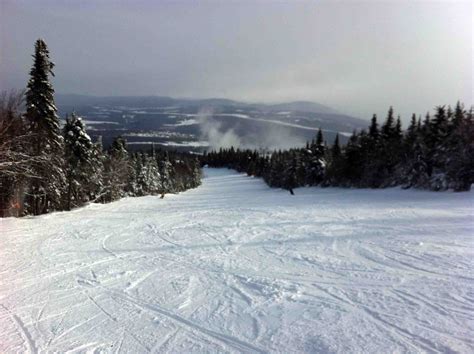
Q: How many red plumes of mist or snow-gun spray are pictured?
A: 0